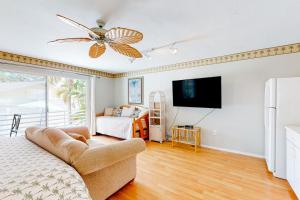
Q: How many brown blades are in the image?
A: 5